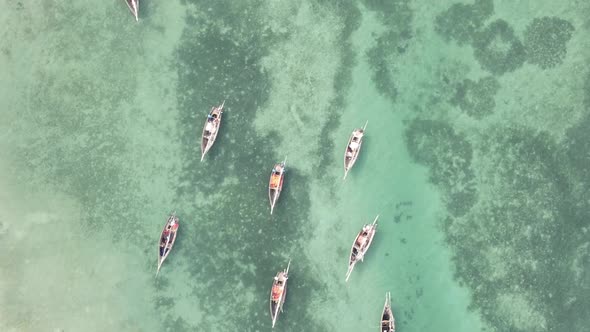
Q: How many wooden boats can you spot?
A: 8